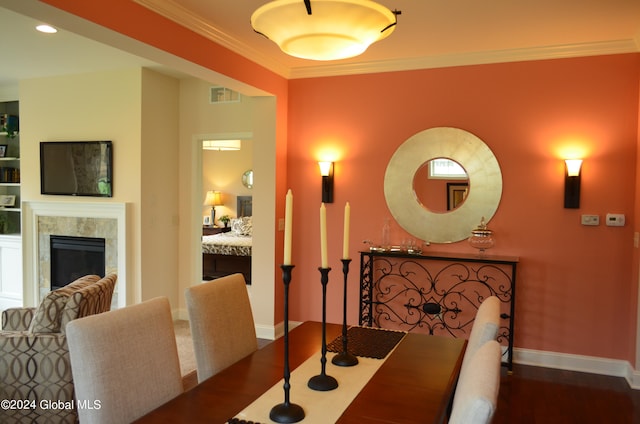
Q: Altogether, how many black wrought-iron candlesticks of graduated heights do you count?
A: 3